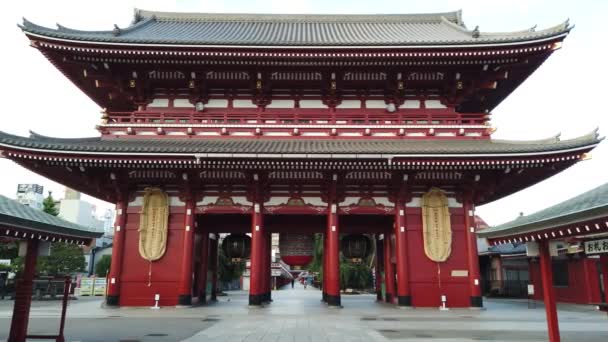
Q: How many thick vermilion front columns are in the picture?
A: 6